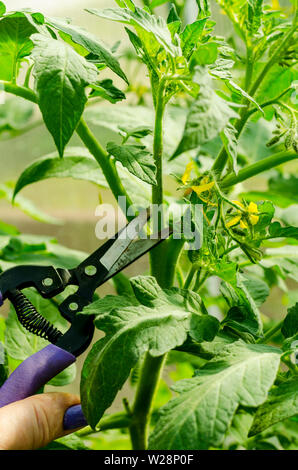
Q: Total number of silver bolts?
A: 3